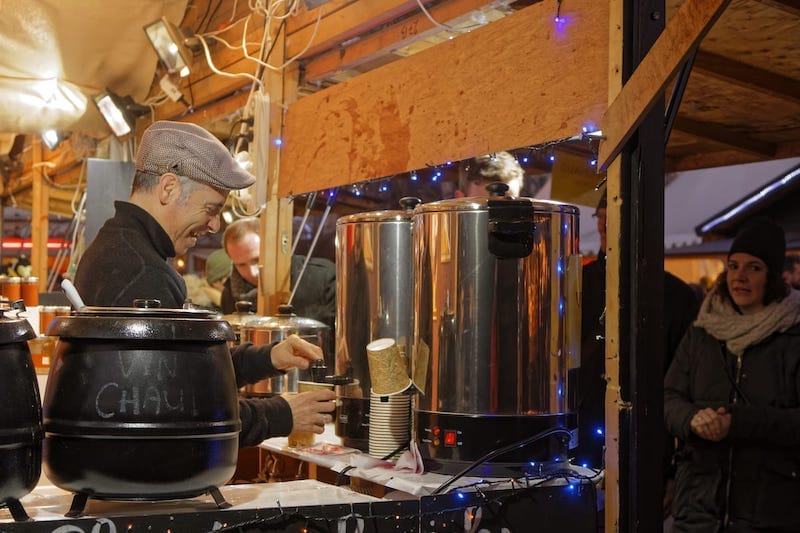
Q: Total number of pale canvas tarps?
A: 1